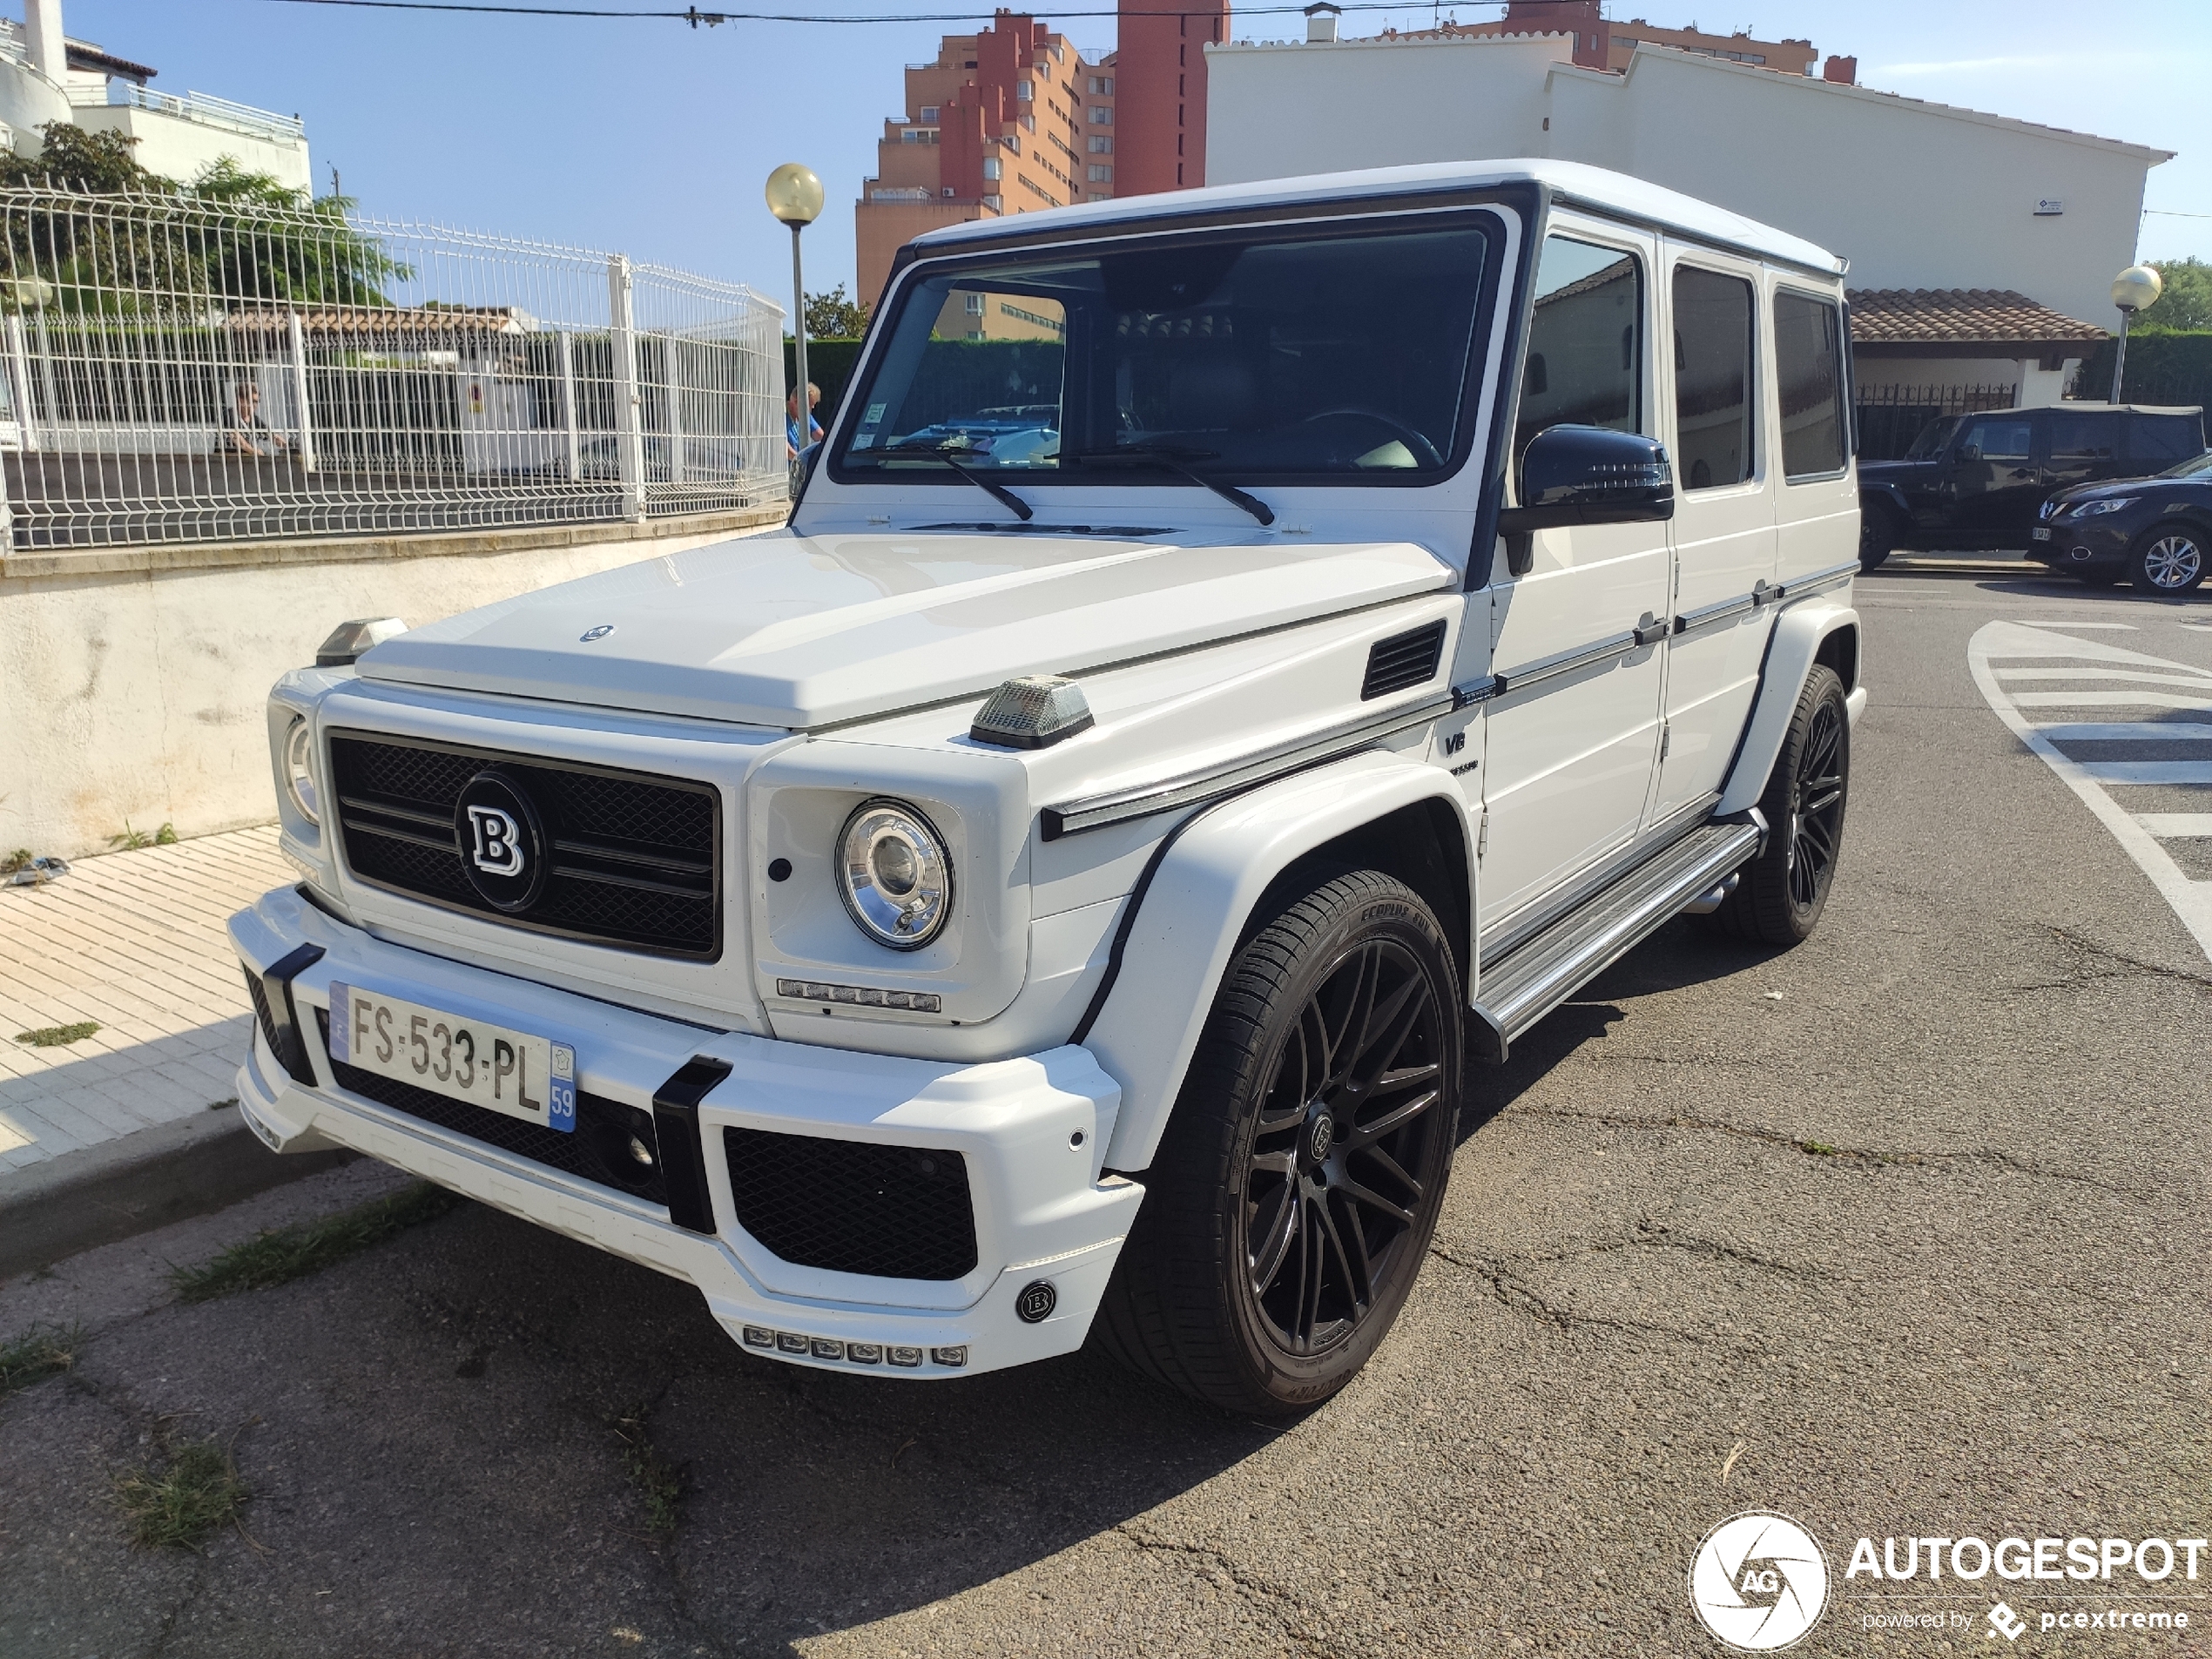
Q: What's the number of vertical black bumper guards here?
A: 2